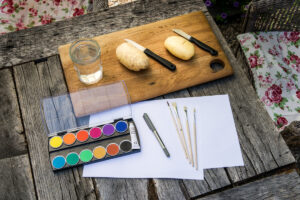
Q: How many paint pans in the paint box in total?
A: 12